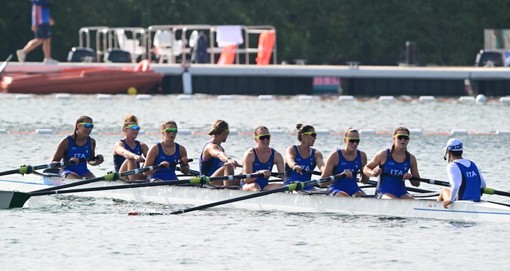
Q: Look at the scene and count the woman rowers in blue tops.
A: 8